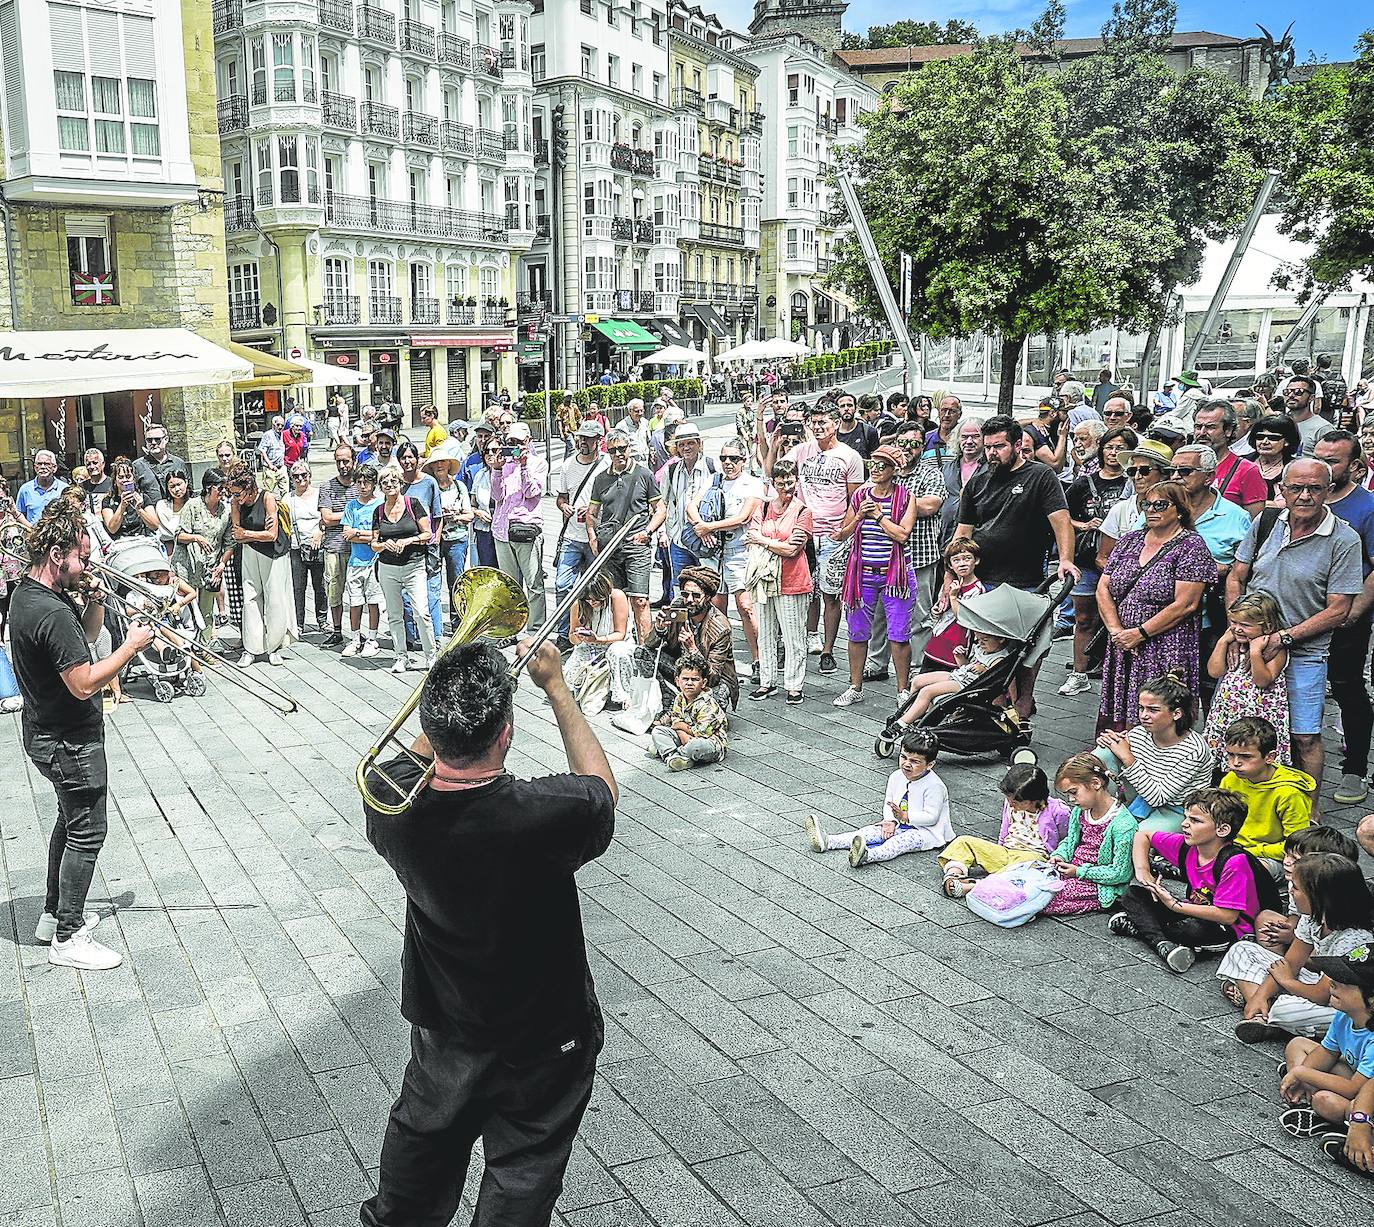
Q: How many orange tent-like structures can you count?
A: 1